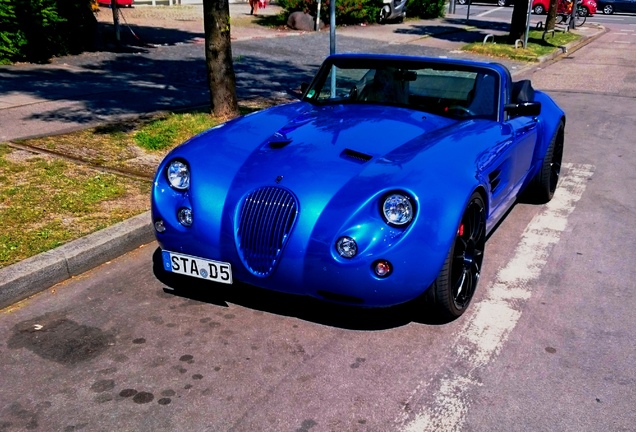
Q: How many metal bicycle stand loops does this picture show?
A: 5